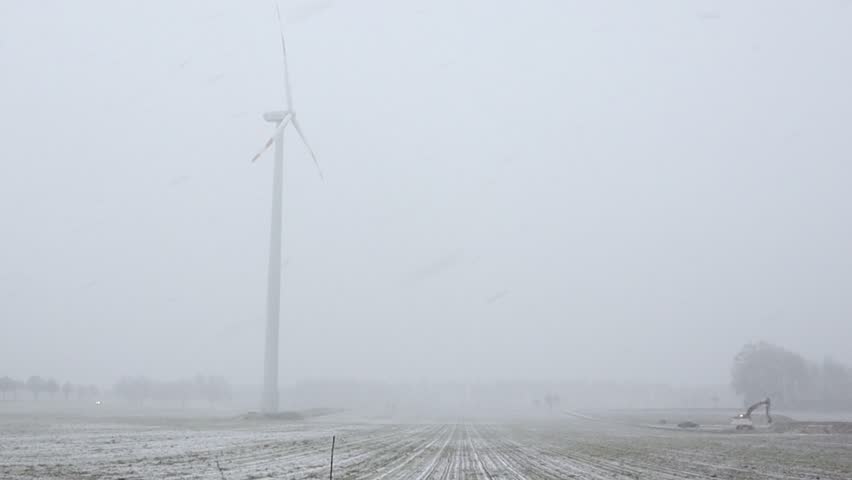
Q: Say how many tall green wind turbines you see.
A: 0